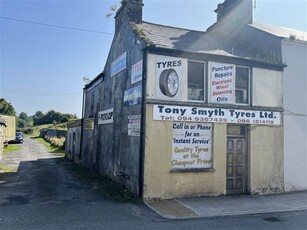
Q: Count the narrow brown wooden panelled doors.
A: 1